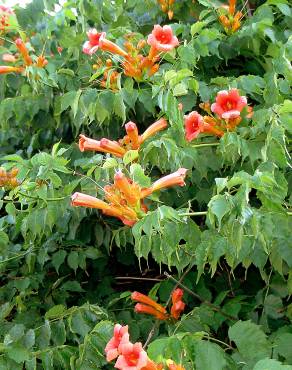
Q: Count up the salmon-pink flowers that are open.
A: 6